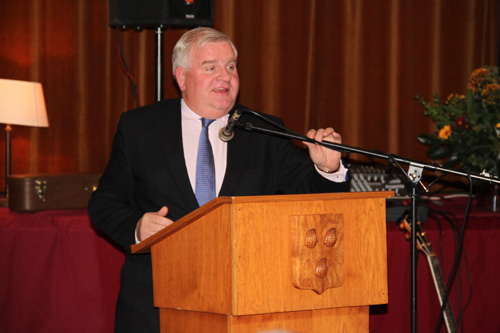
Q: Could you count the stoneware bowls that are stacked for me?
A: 0